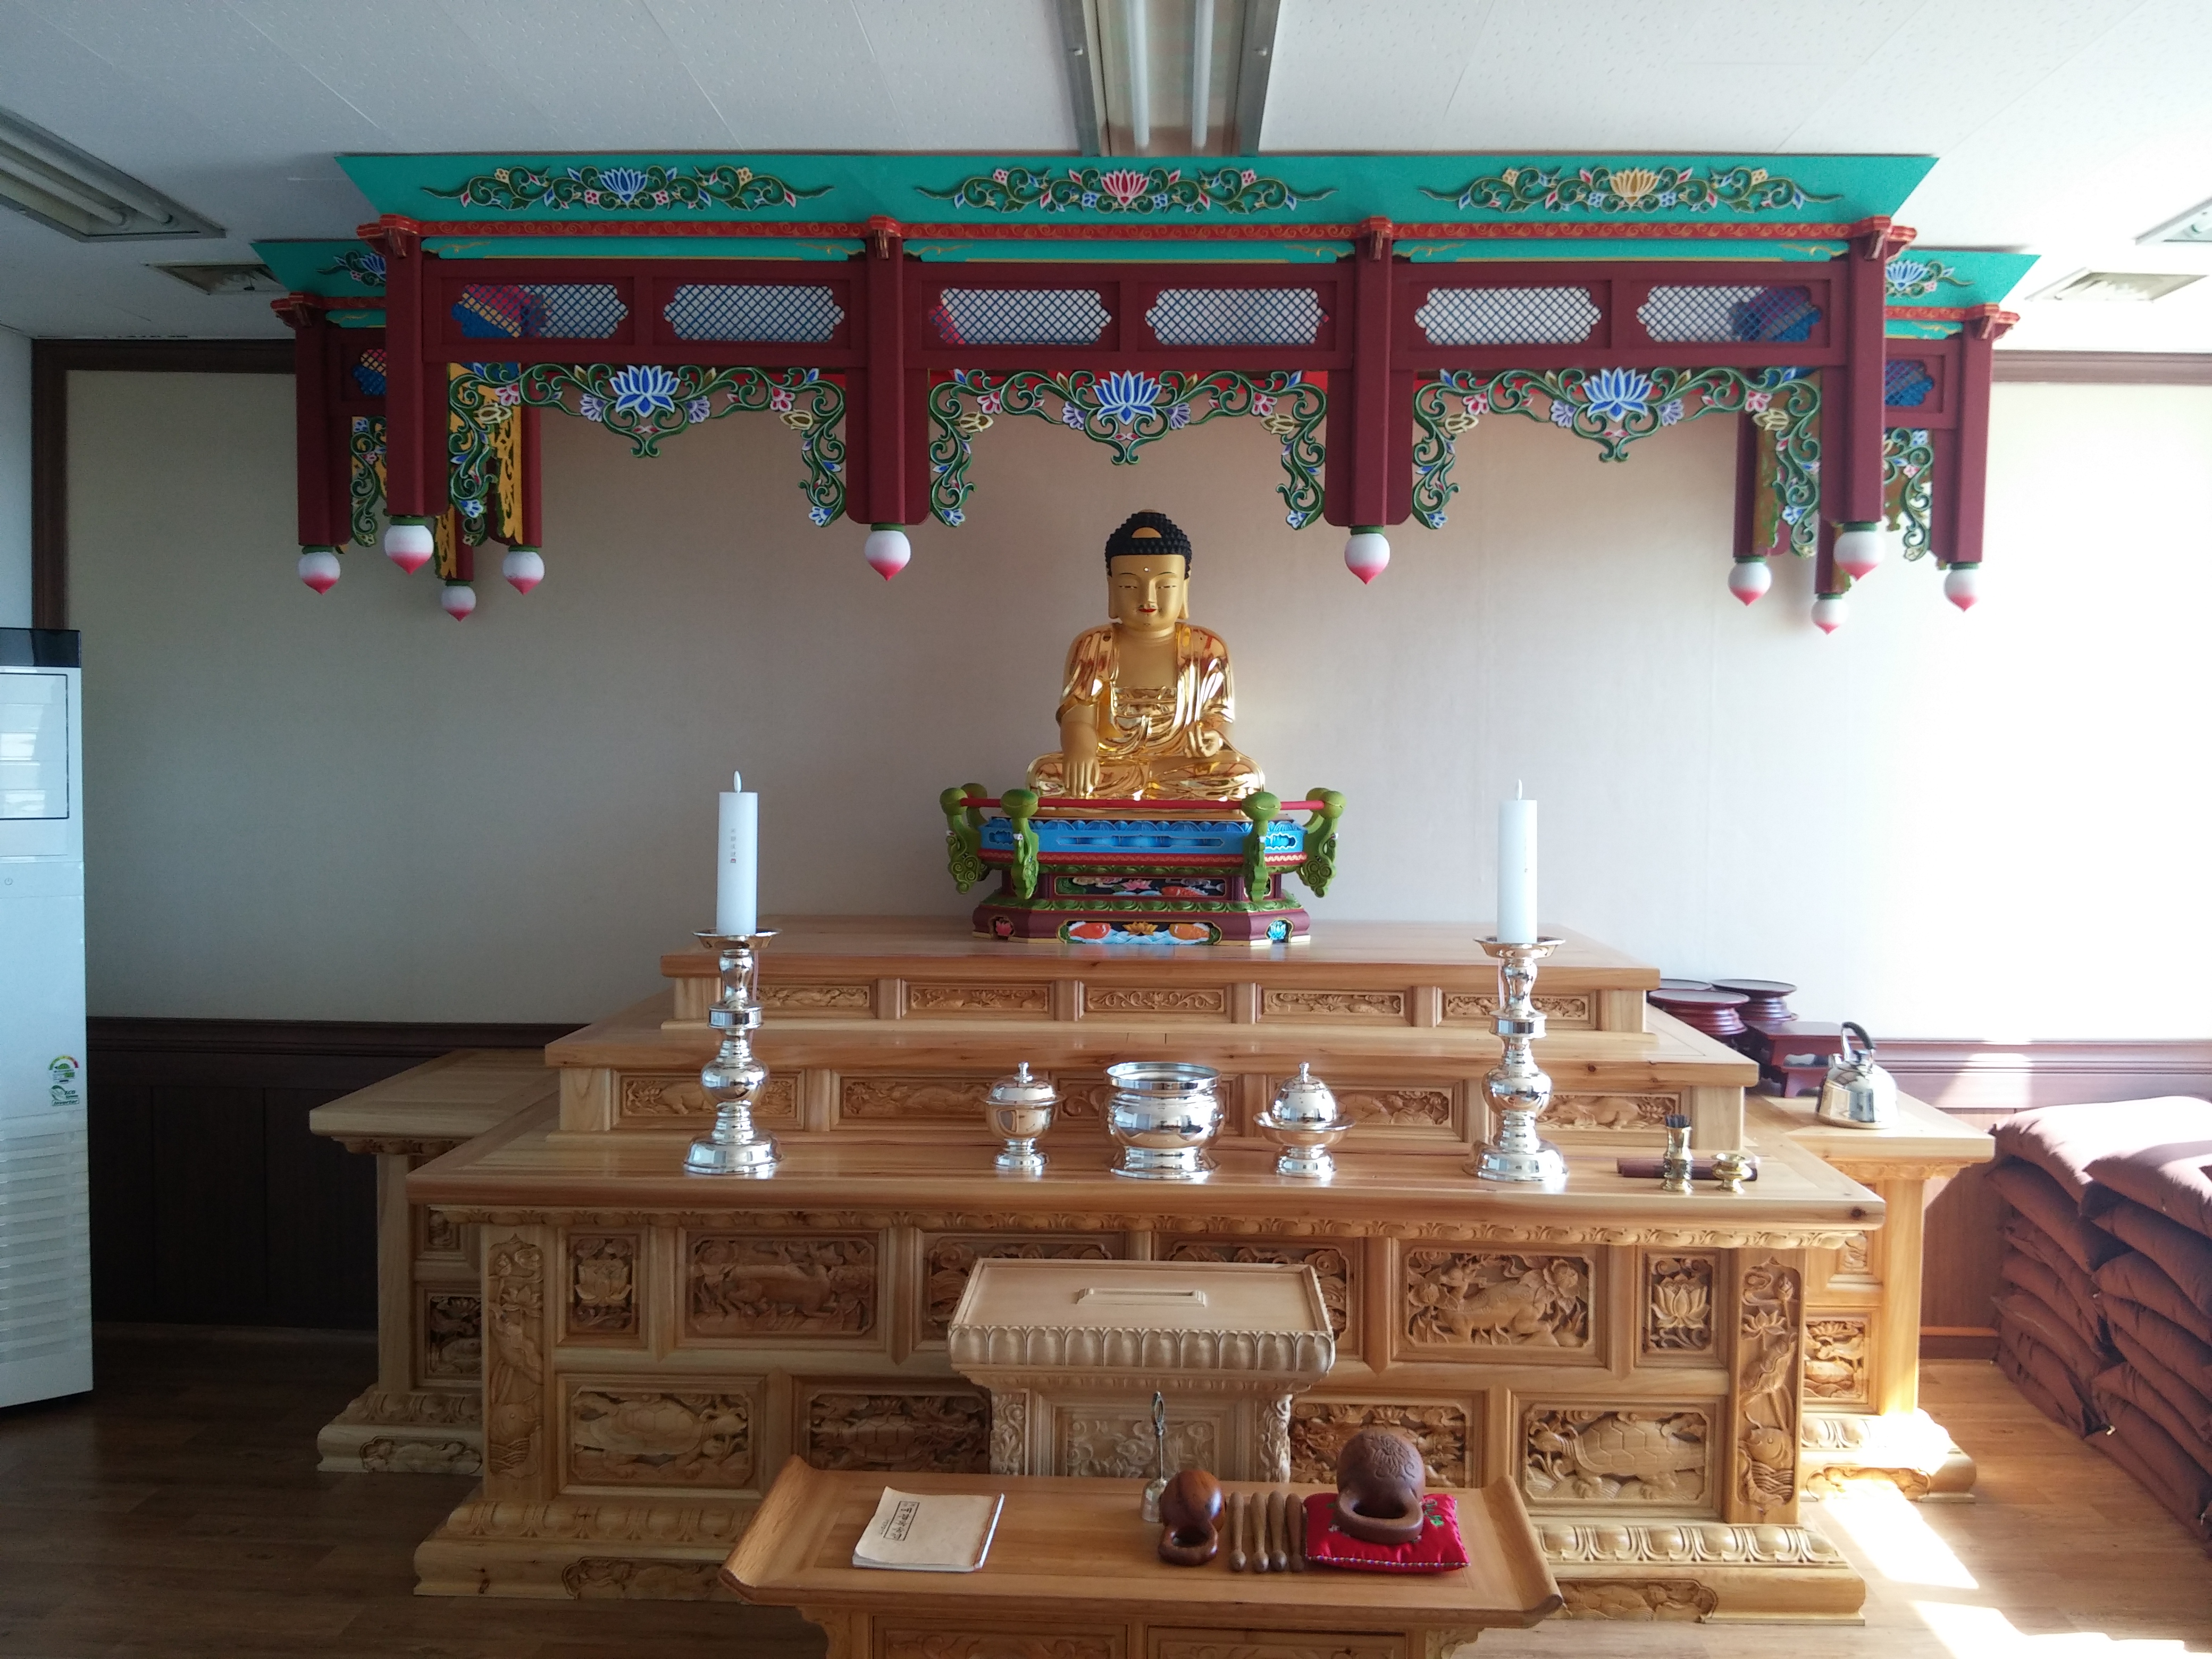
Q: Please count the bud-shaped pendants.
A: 10